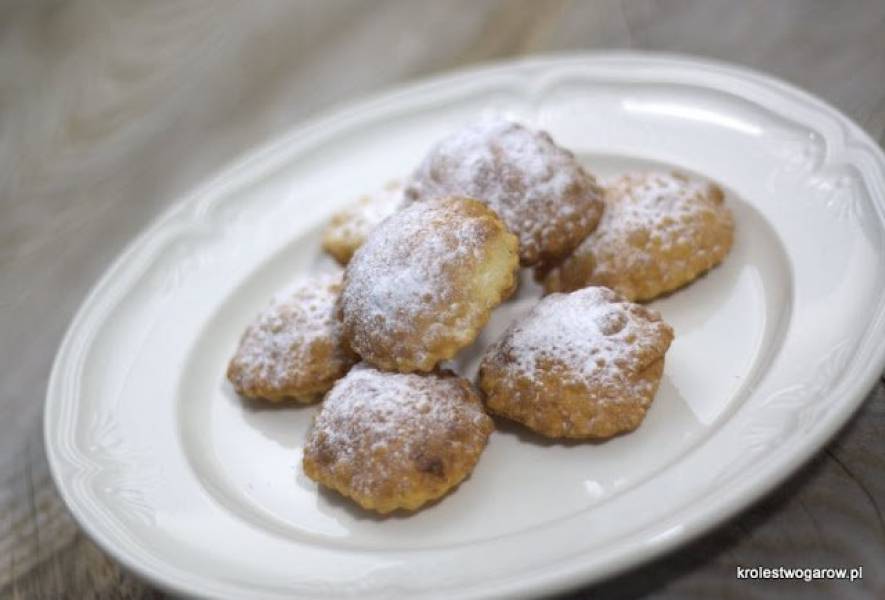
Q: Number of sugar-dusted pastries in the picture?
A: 7